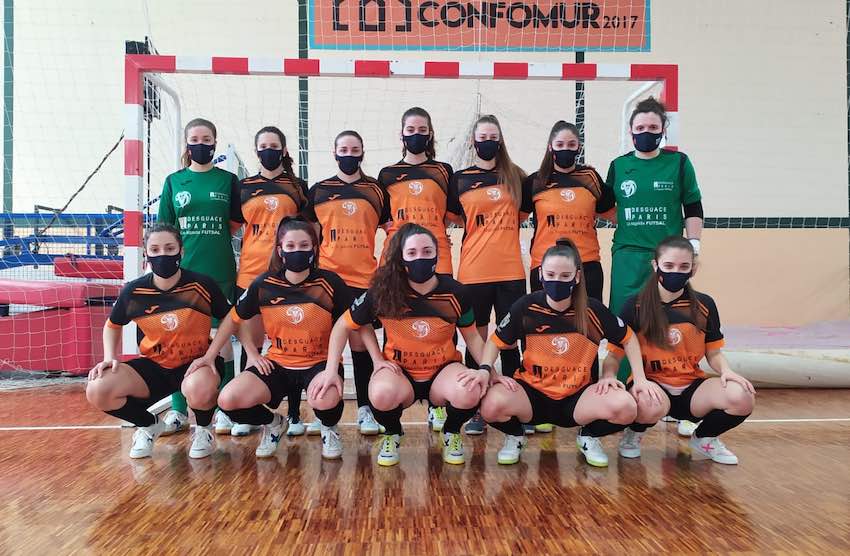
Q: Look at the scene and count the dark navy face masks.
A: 12